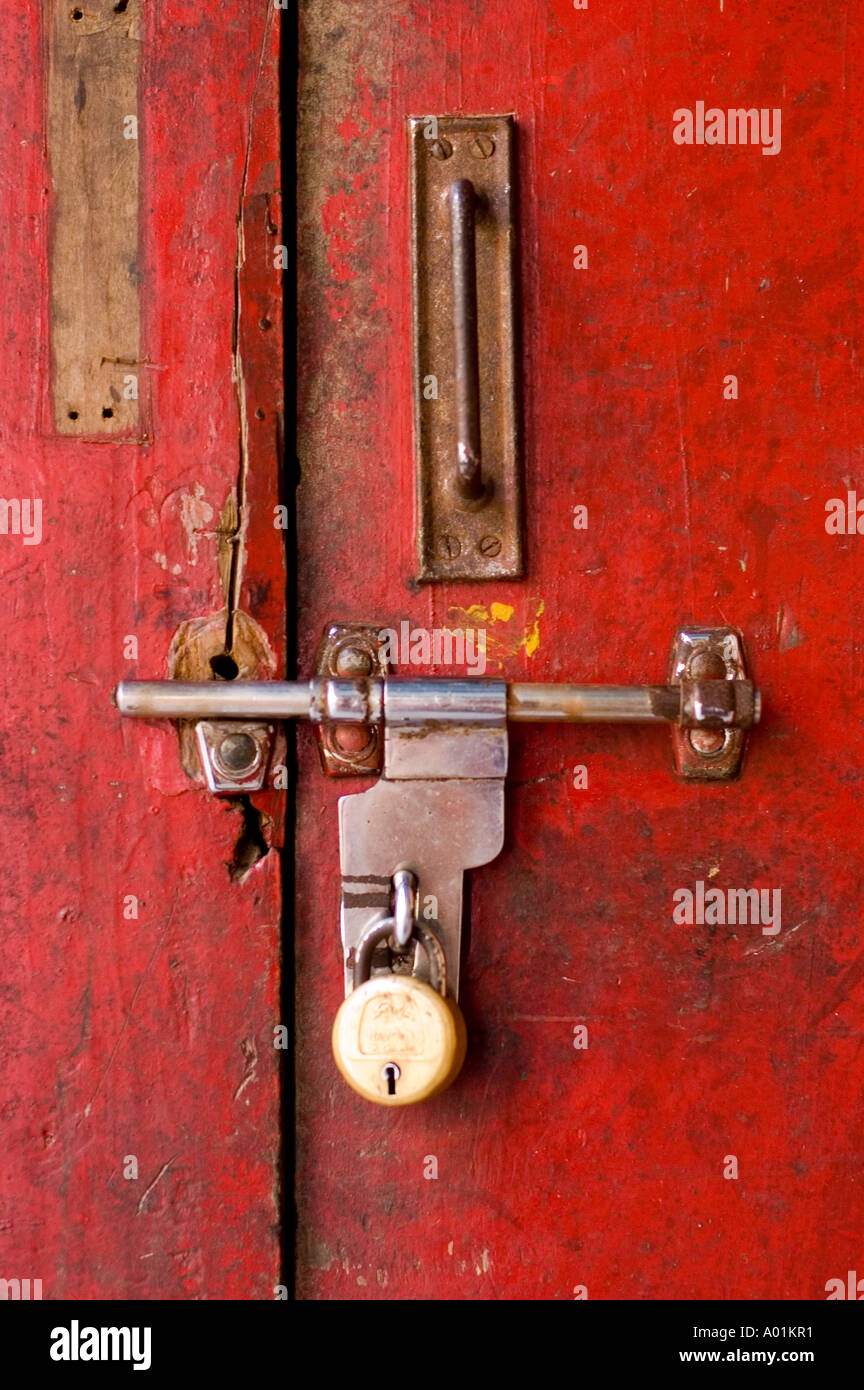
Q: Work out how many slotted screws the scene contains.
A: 4